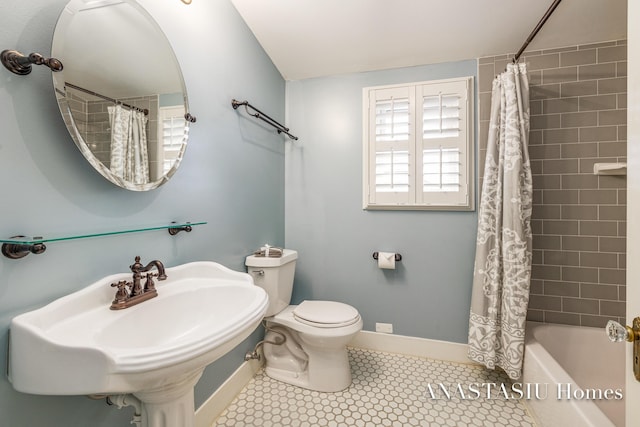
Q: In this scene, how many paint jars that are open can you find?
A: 0